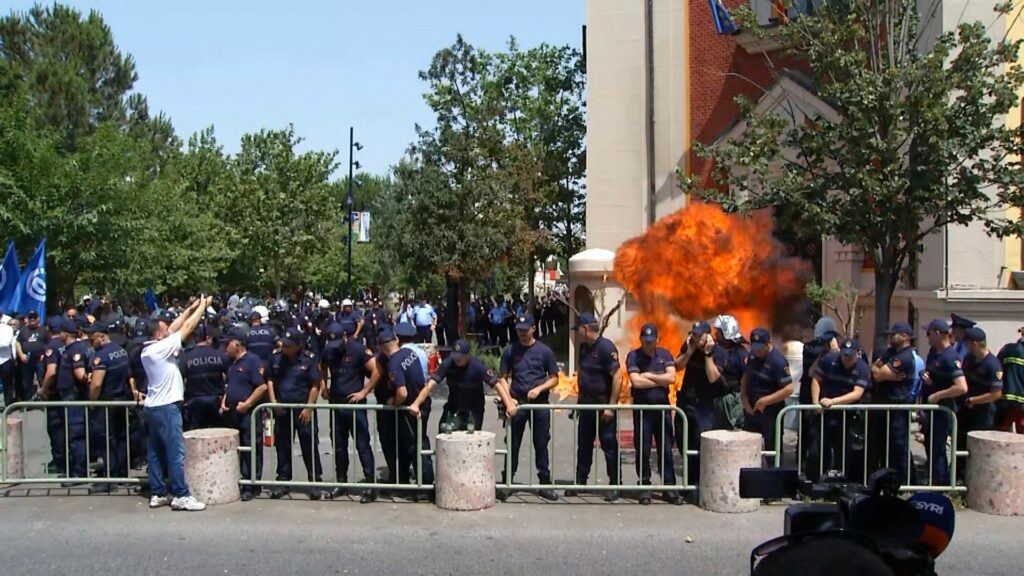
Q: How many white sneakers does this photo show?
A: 2